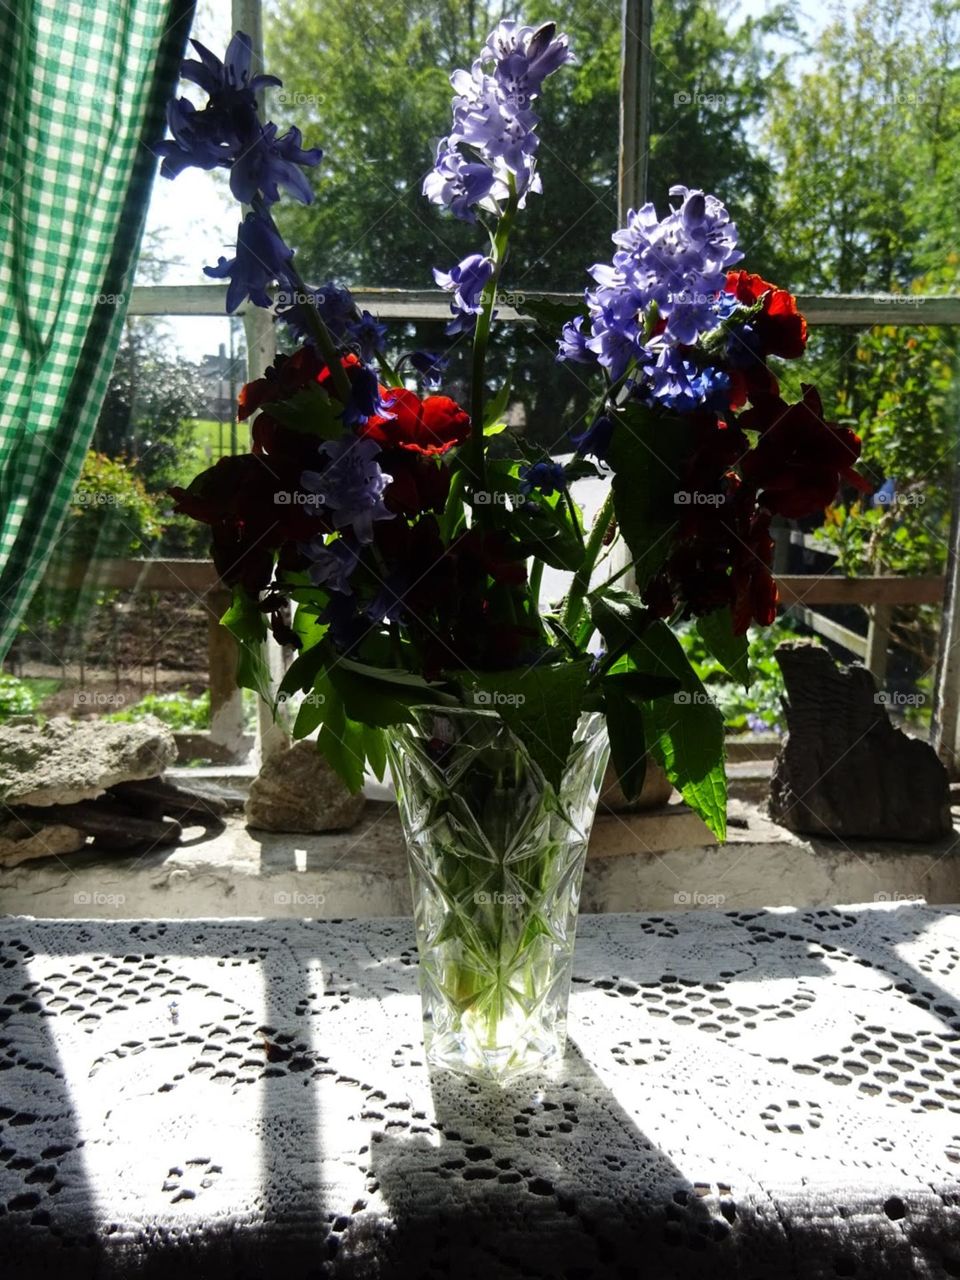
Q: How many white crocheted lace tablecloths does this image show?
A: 1